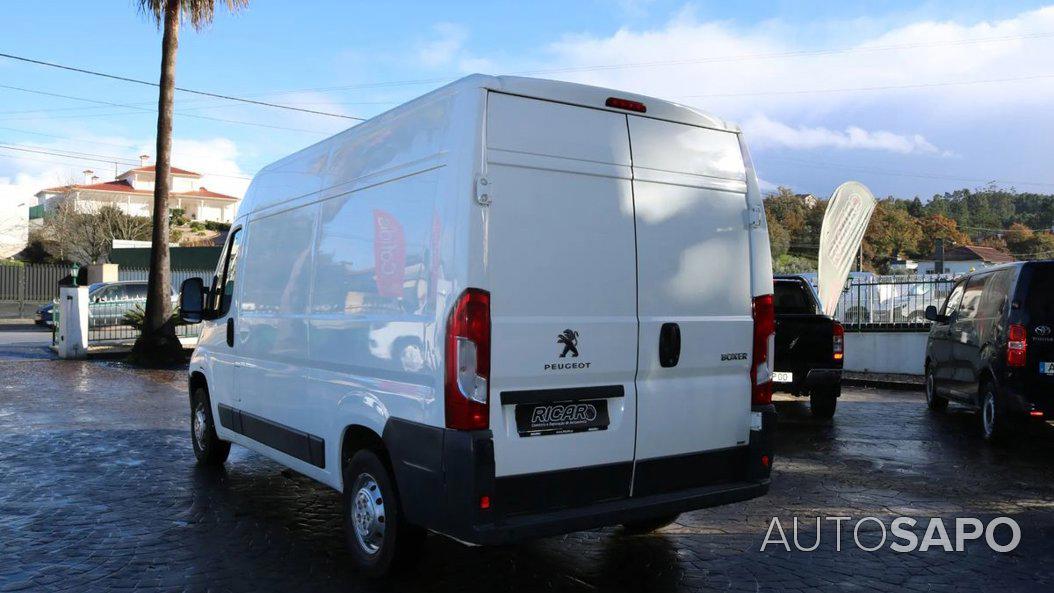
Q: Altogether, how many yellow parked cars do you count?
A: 0